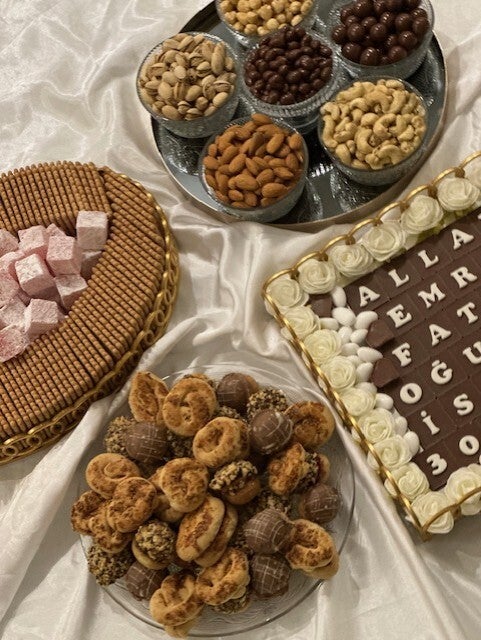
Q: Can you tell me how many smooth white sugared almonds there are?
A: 14